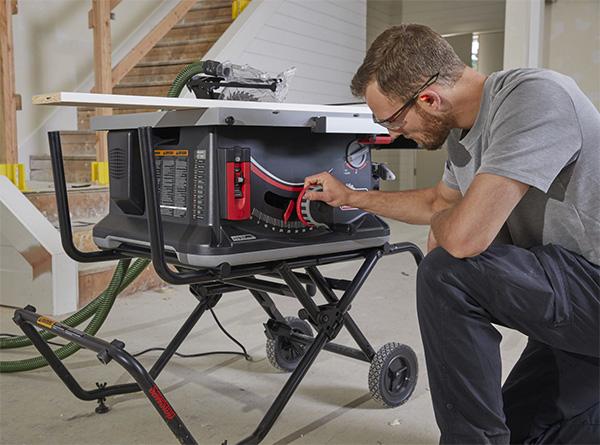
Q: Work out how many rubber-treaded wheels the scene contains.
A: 2